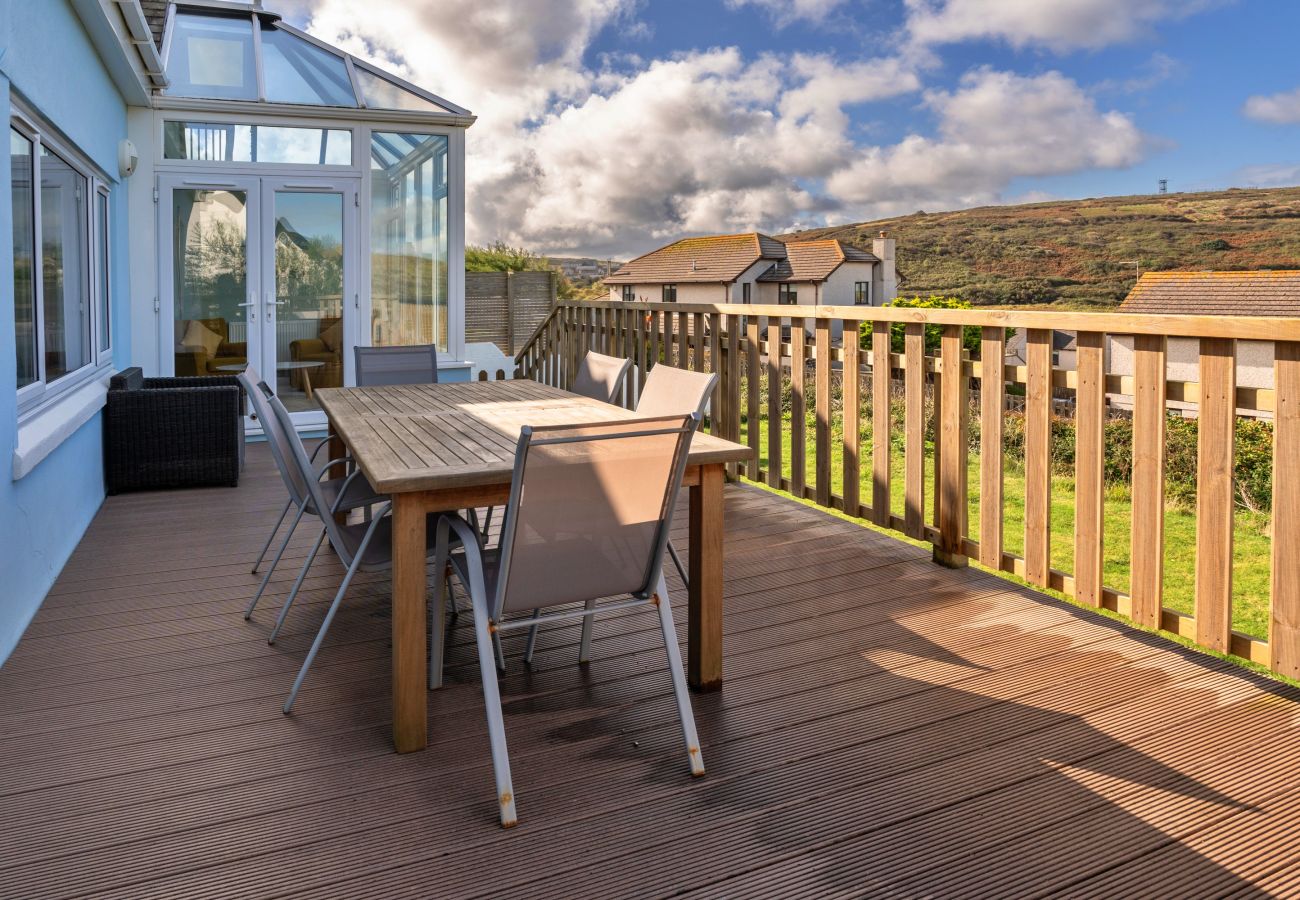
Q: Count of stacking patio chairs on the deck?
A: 6